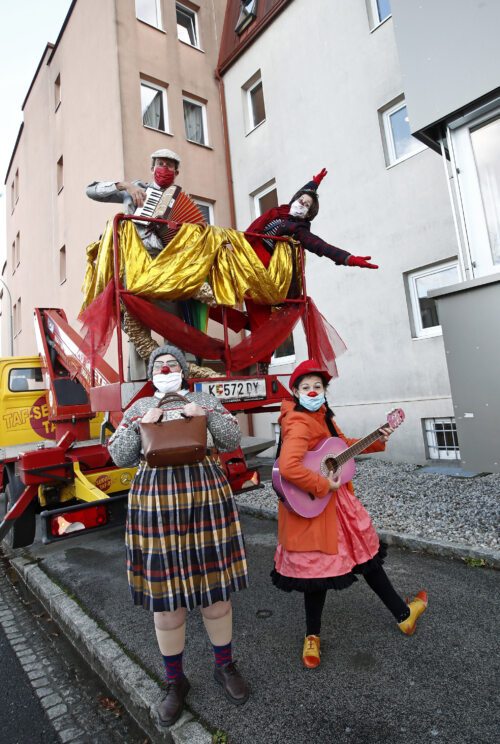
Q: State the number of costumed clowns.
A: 4